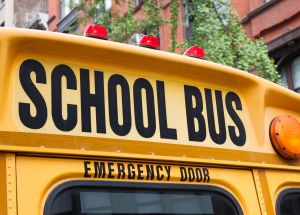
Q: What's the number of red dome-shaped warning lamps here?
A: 3